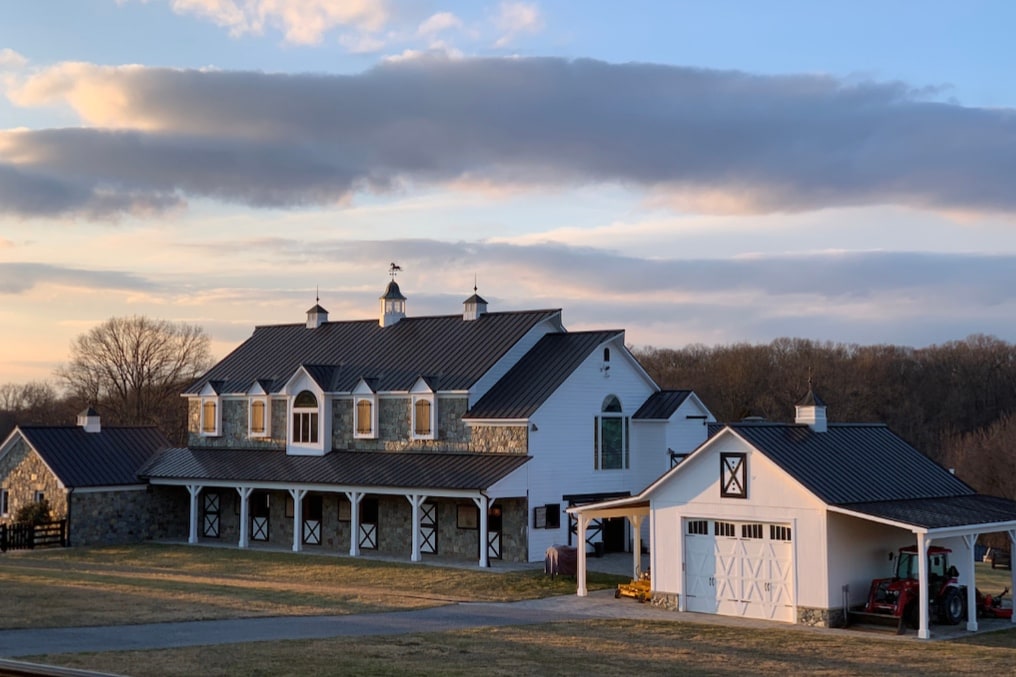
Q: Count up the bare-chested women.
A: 0